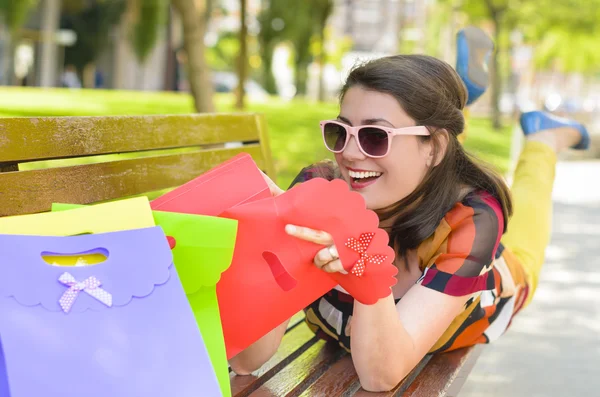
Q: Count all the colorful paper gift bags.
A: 4